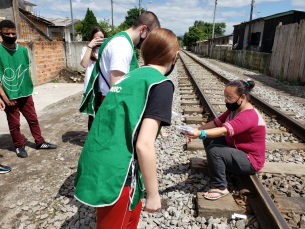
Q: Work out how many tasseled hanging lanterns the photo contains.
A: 0